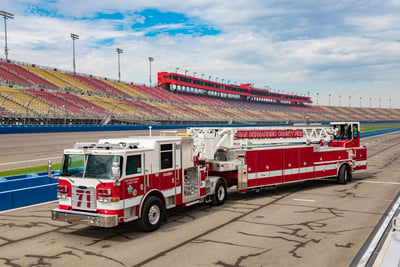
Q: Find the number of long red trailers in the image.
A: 1